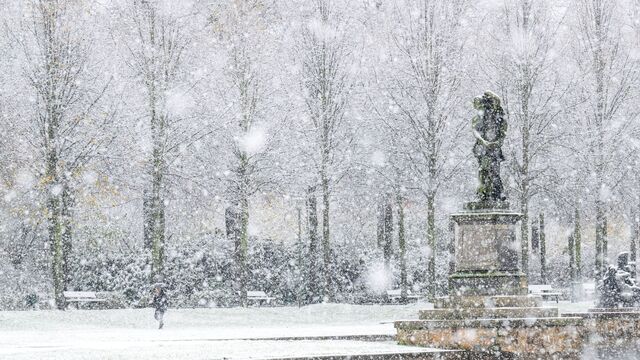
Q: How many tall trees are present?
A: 7